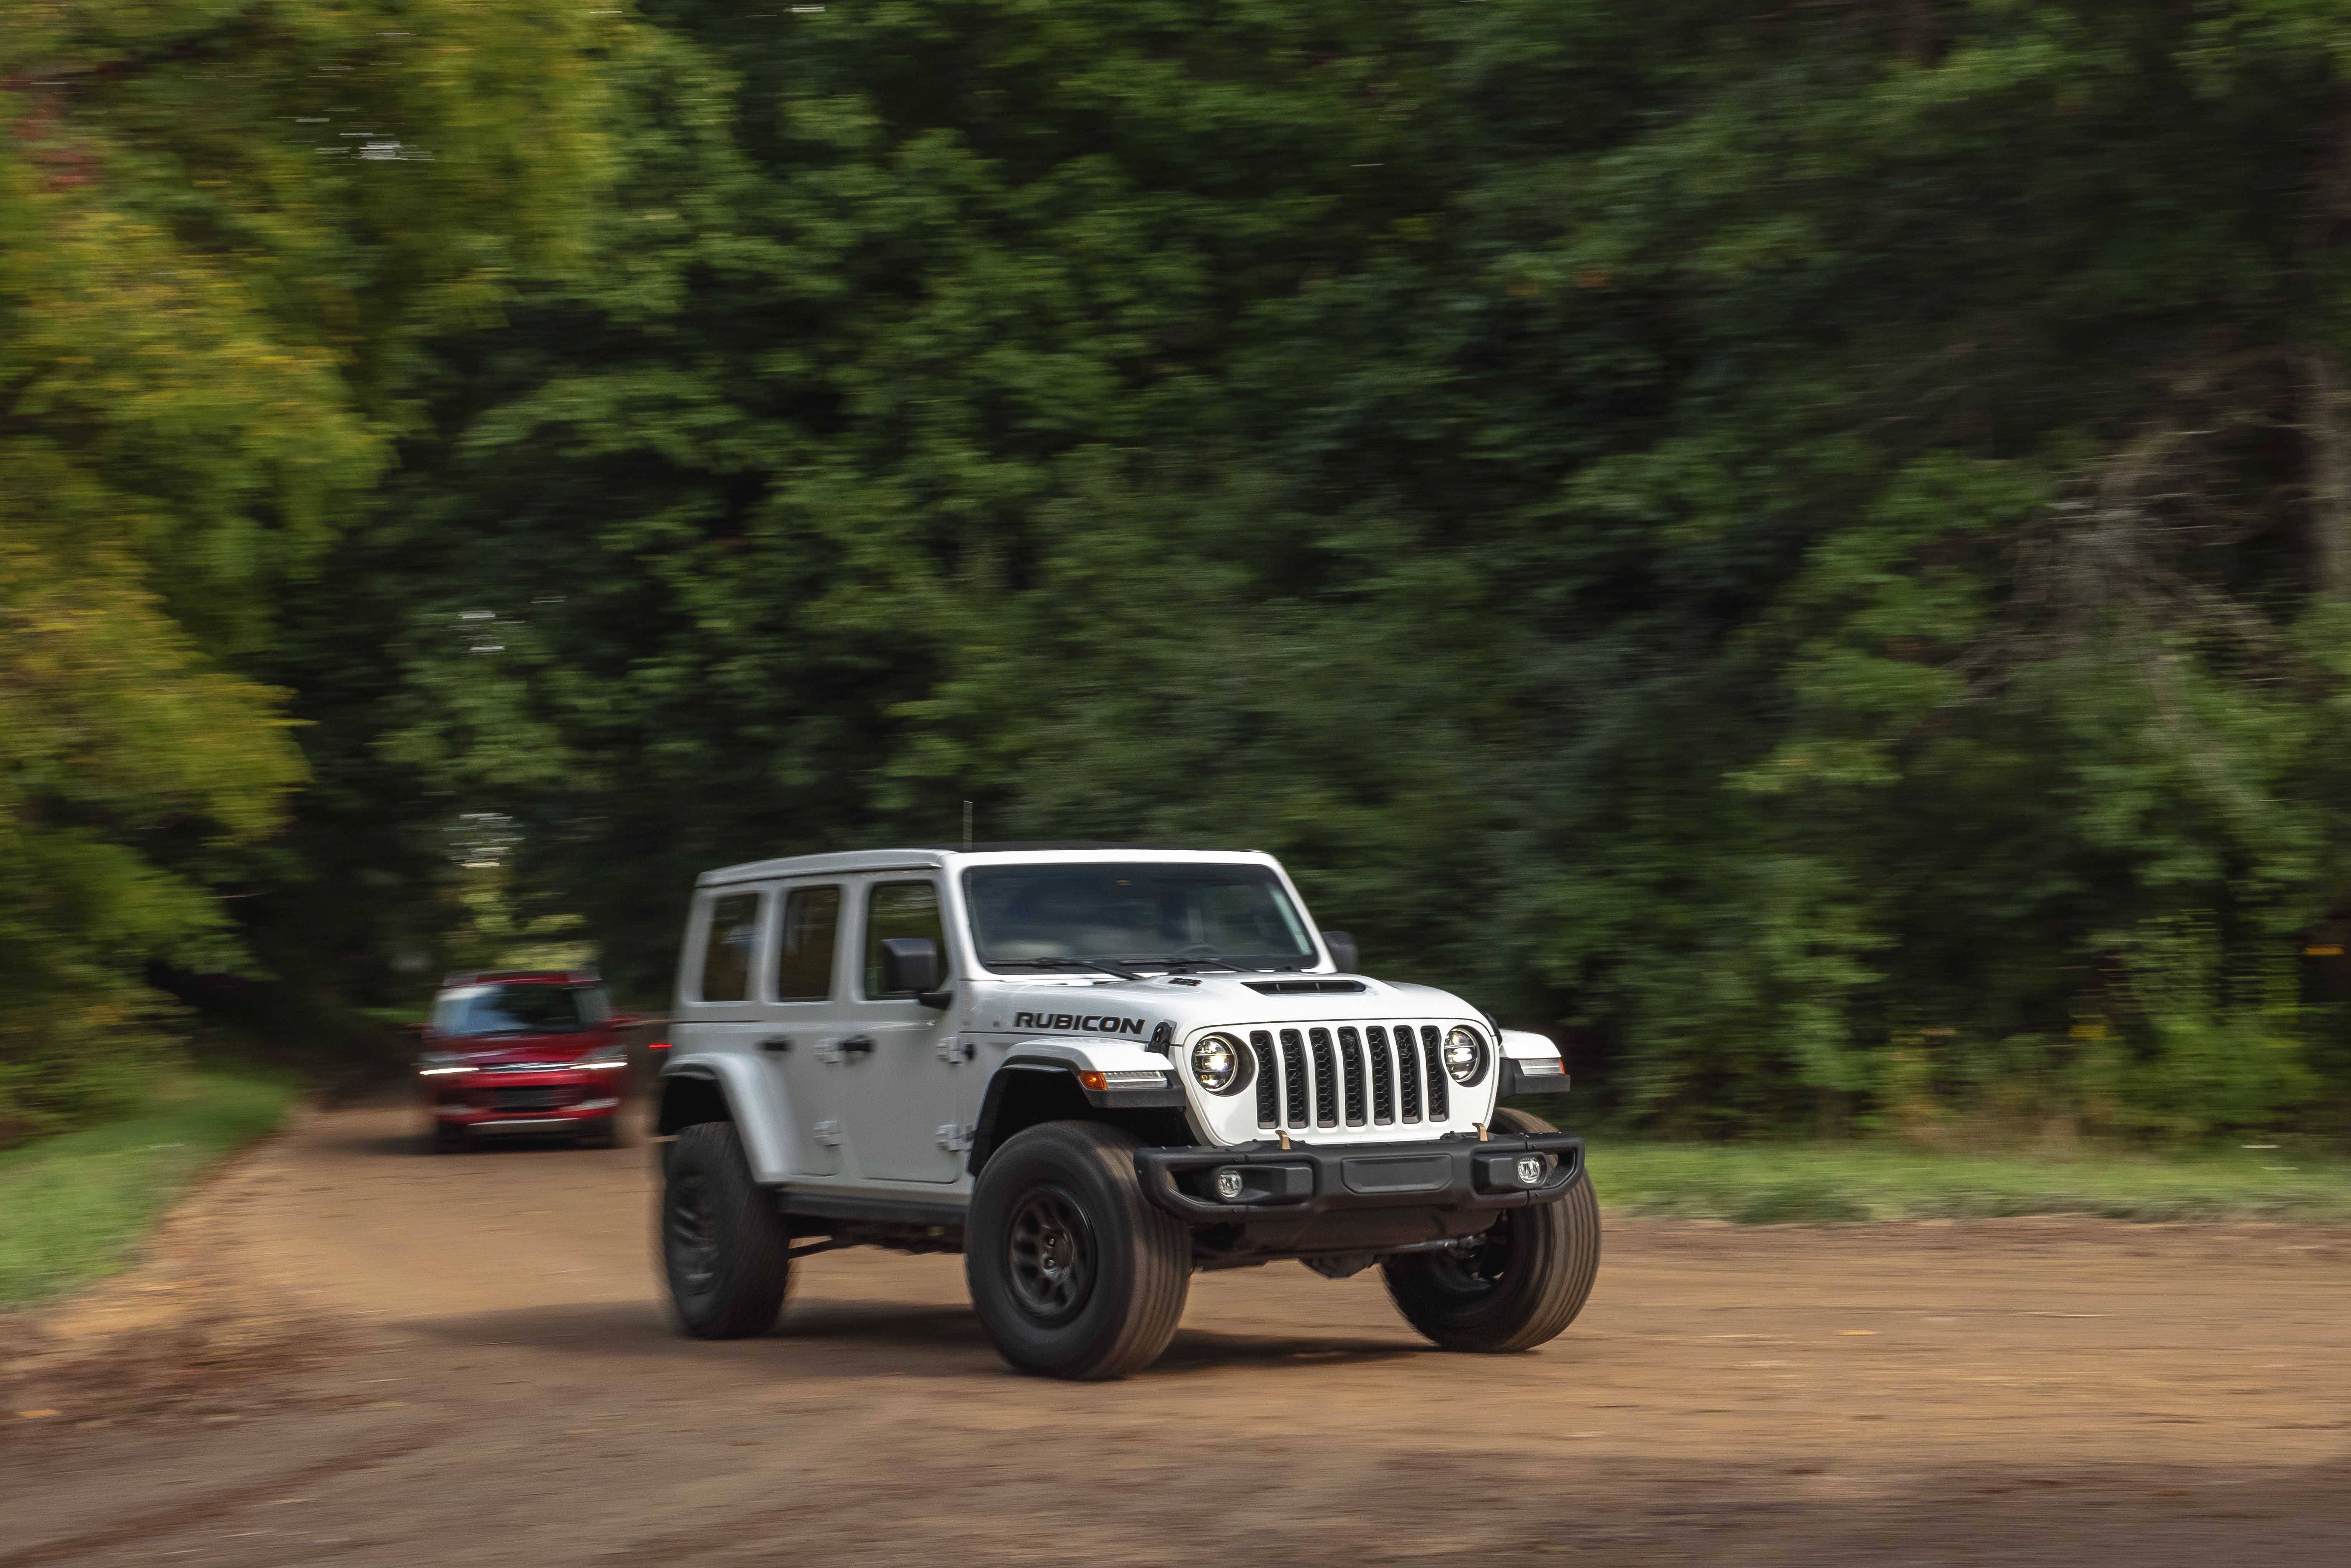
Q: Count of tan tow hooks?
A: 2